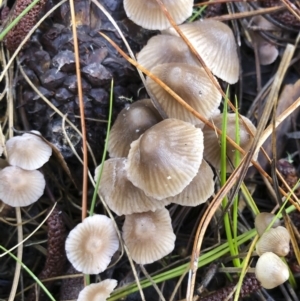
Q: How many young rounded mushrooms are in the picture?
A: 3